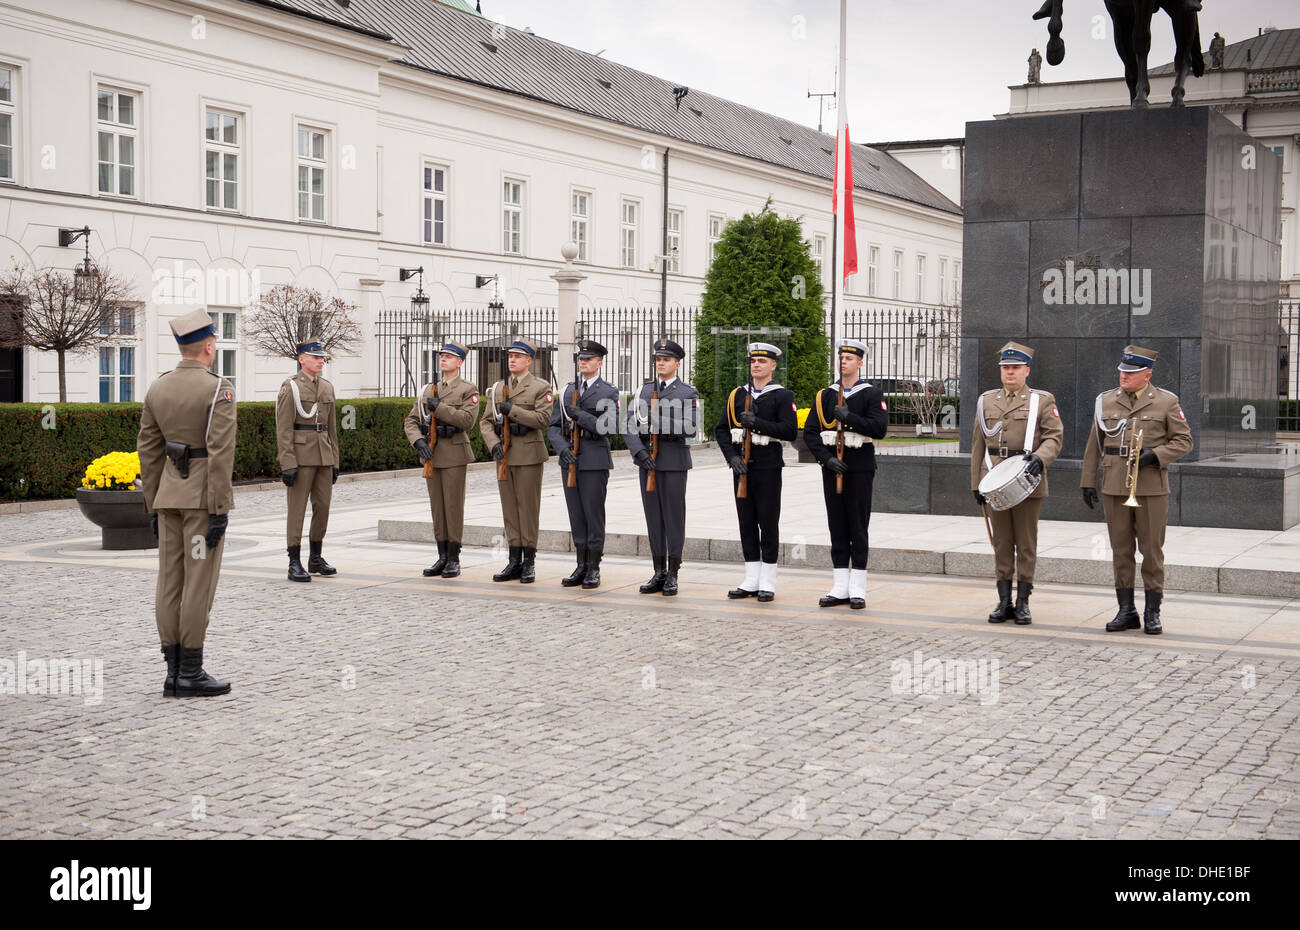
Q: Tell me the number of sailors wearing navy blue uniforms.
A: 2